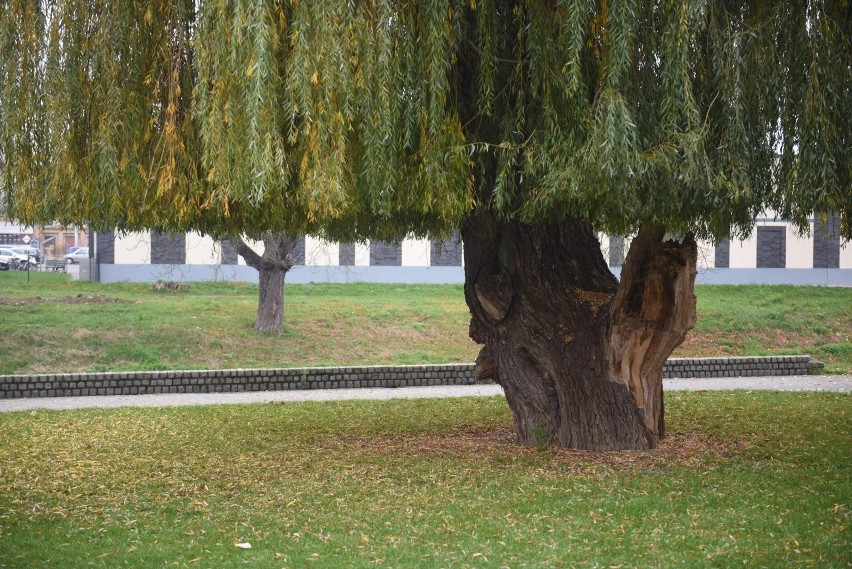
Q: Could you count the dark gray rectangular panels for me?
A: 11